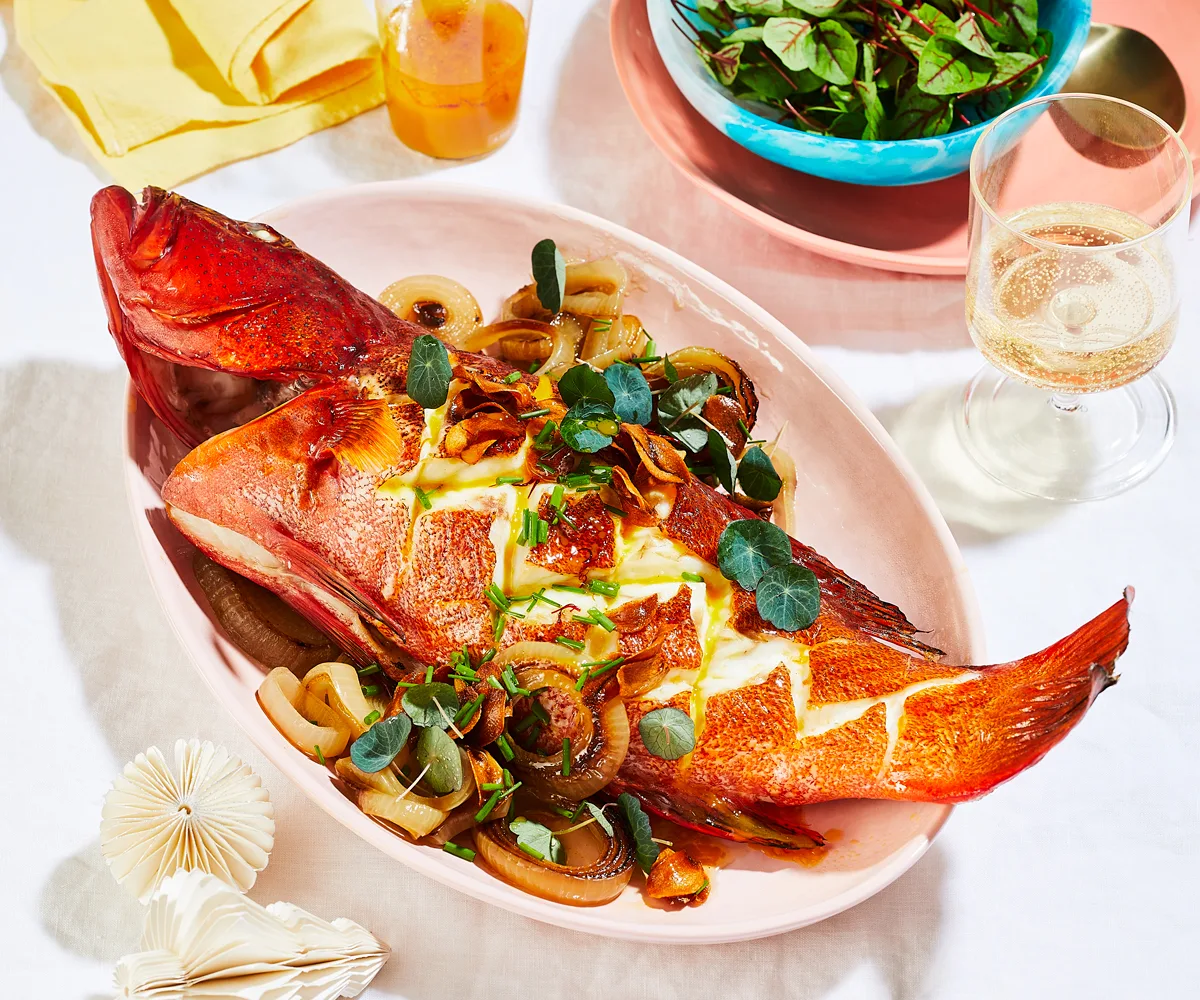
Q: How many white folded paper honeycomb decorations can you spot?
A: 2